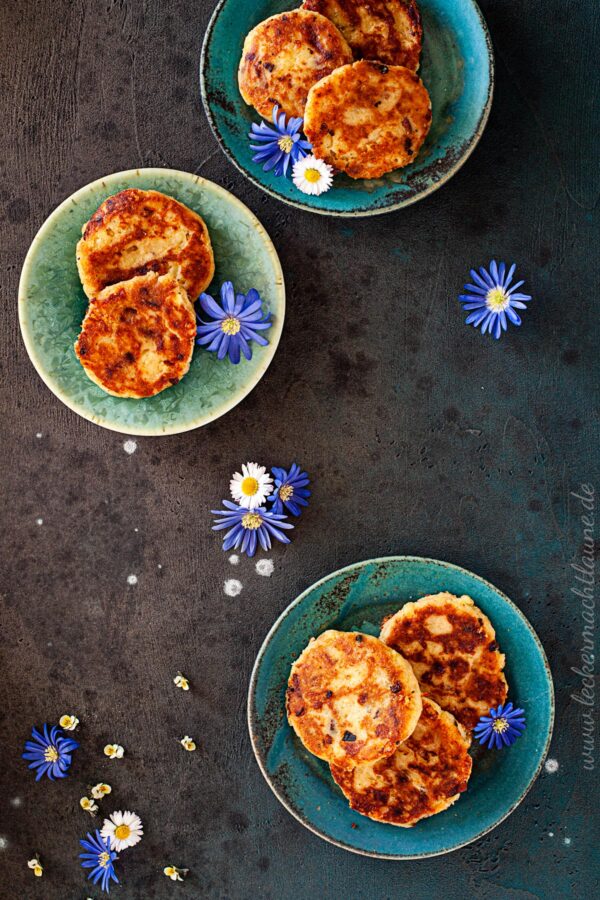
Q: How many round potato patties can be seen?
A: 8